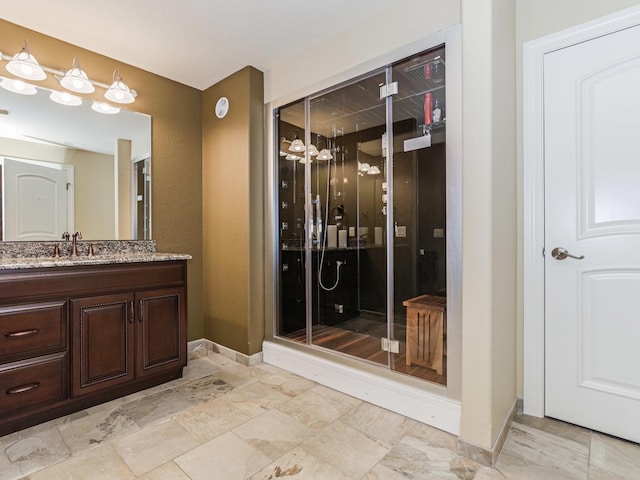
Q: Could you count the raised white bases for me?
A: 1